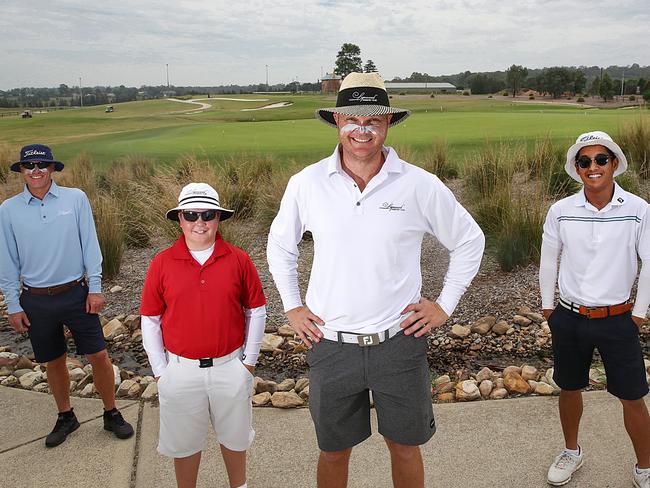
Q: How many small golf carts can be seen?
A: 2